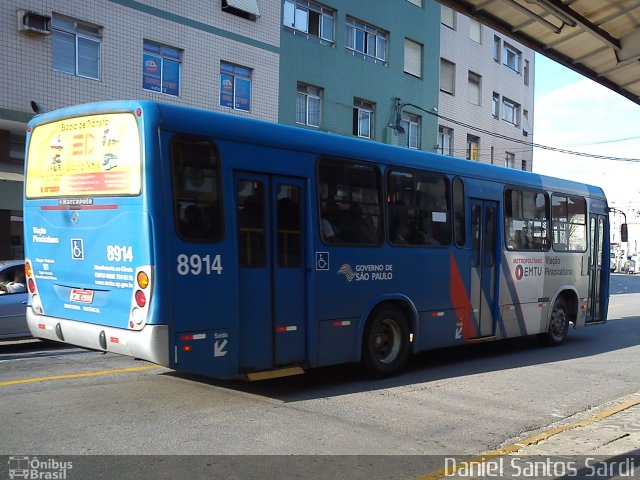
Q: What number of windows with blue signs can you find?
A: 2